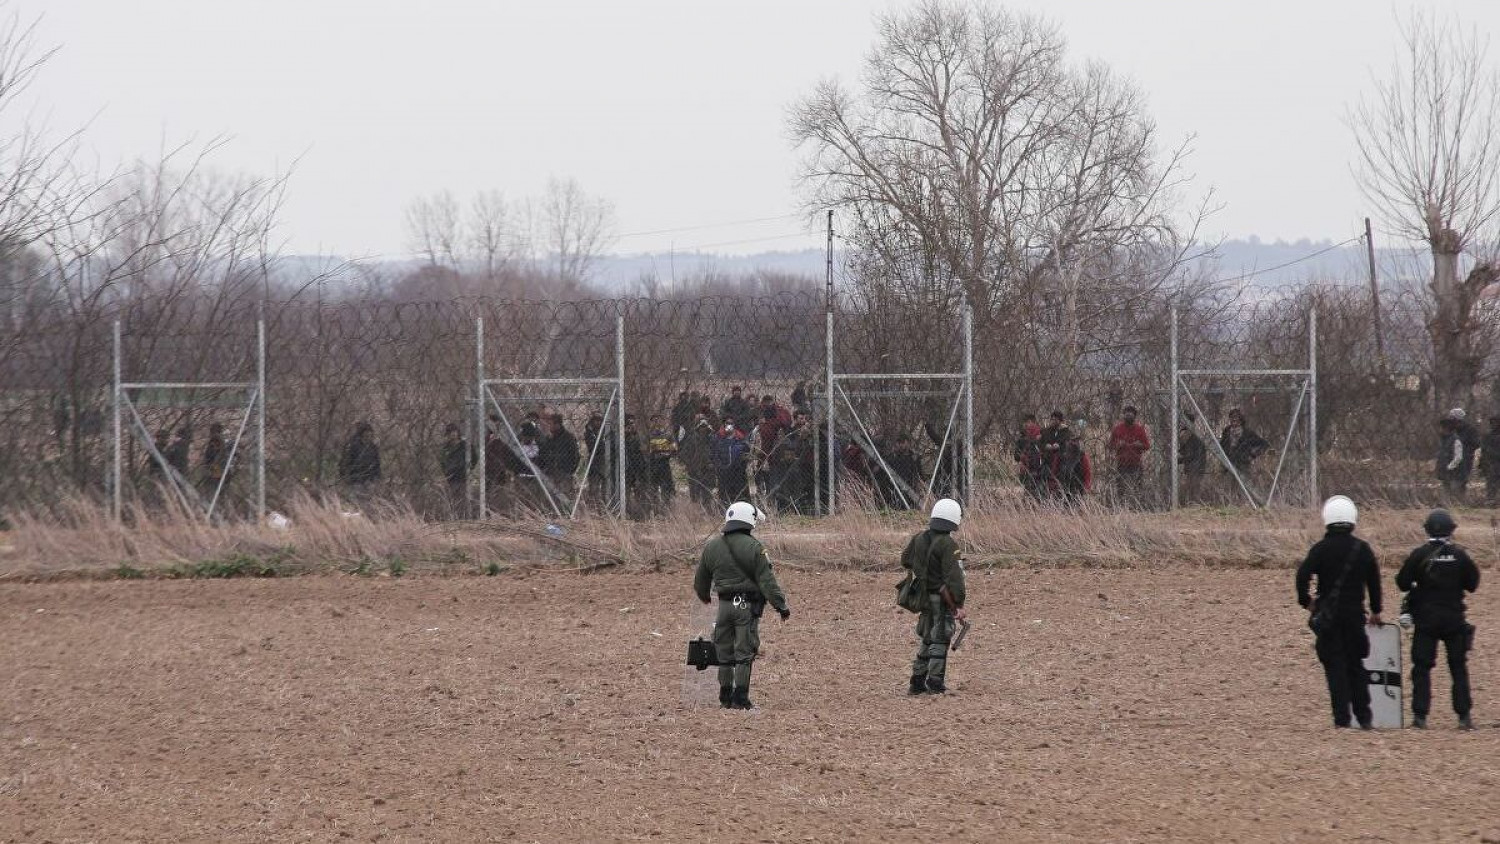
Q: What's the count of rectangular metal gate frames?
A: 4